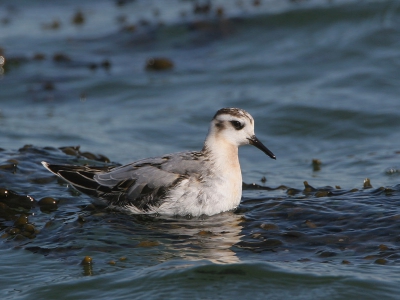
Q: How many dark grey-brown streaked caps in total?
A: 1